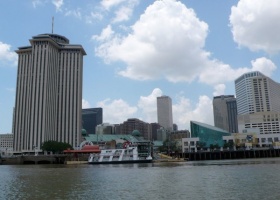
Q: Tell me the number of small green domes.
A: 2